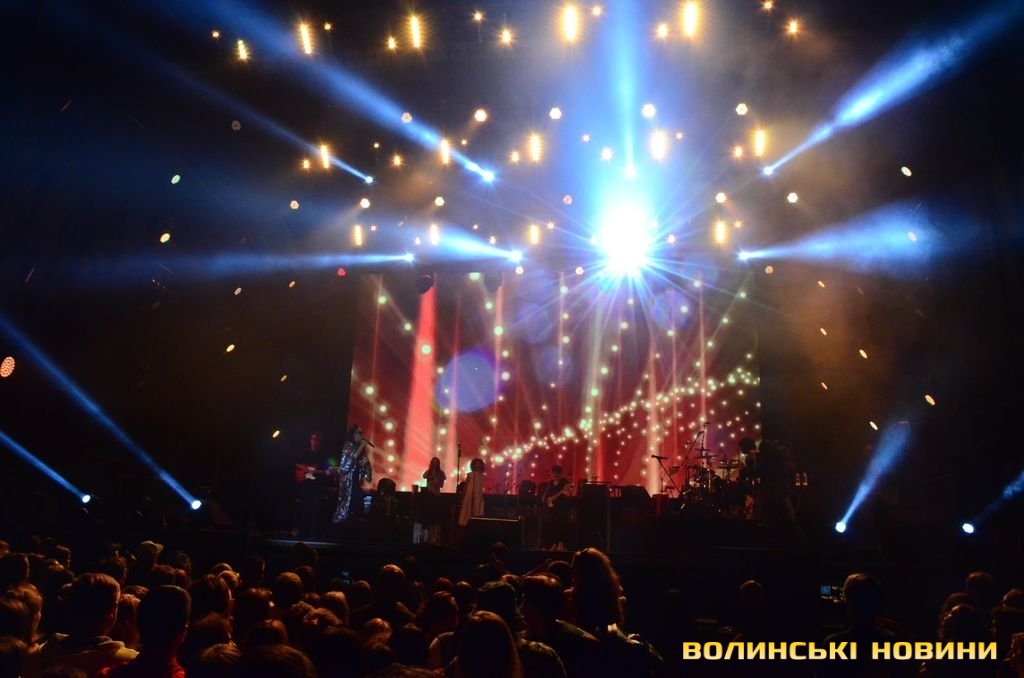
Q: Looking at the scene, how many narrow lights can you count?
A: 14